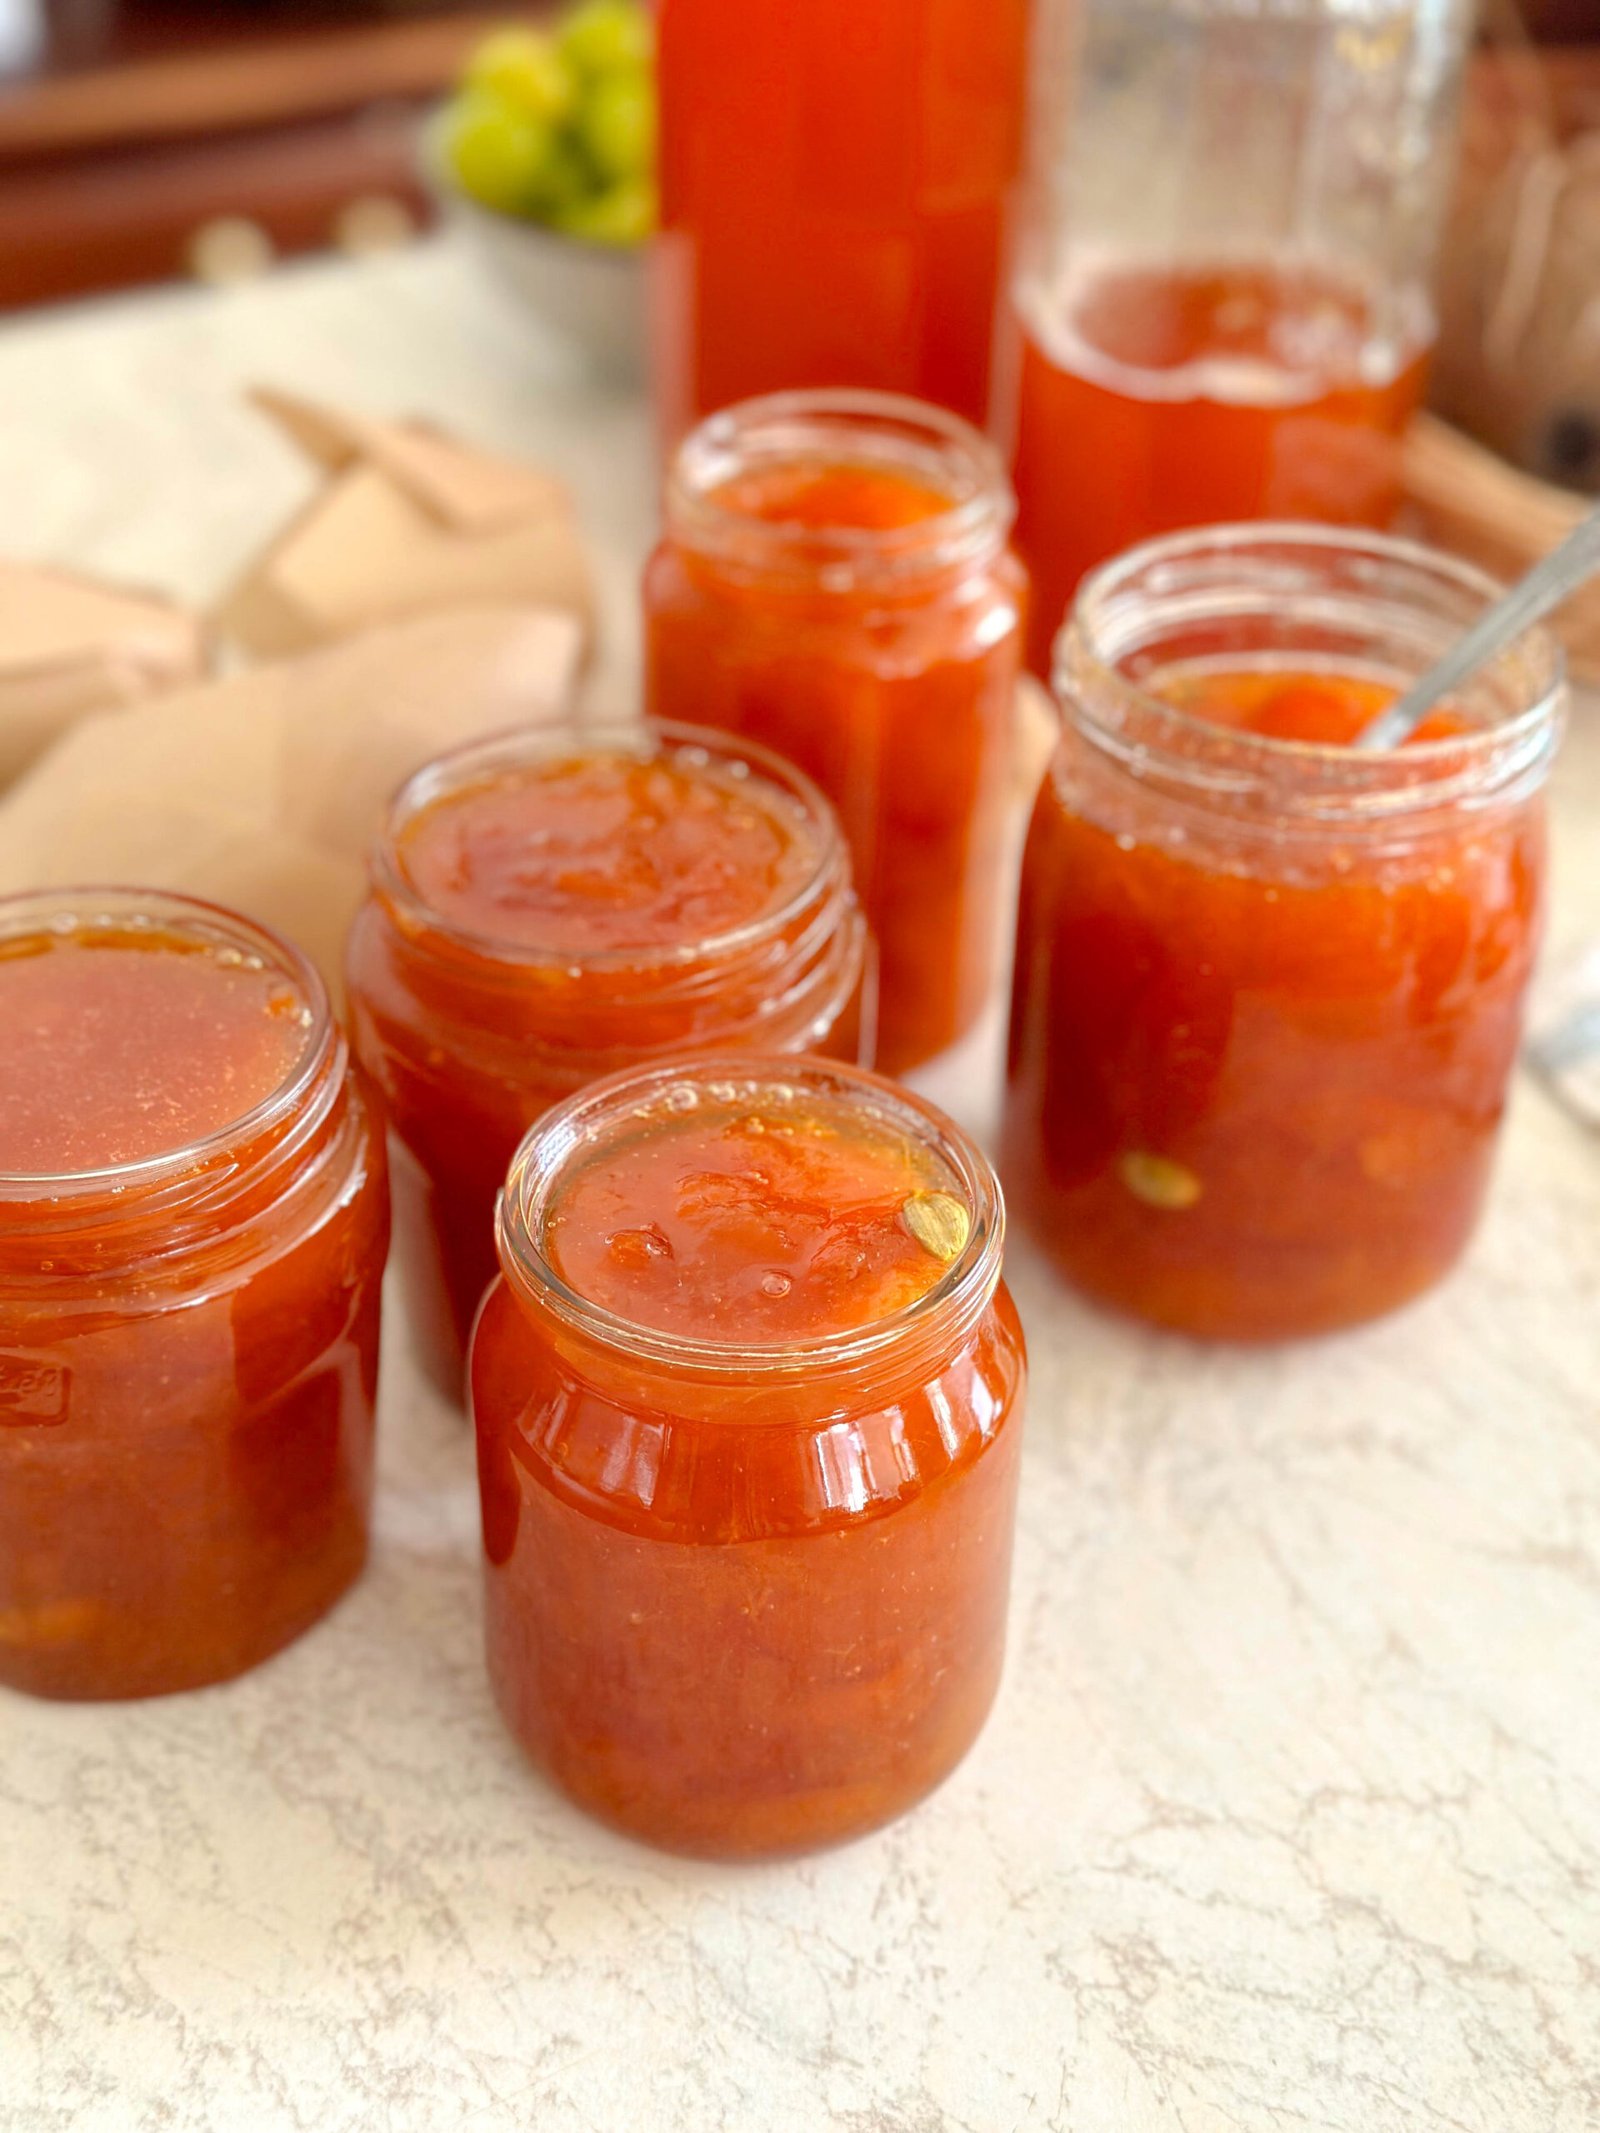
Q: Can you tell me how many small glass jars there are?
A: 5